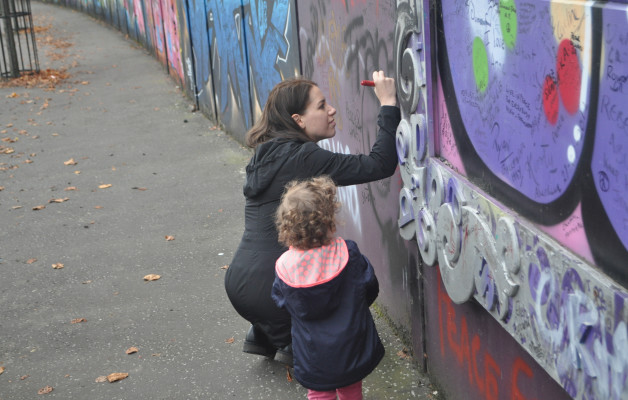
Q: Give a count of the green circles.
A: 2